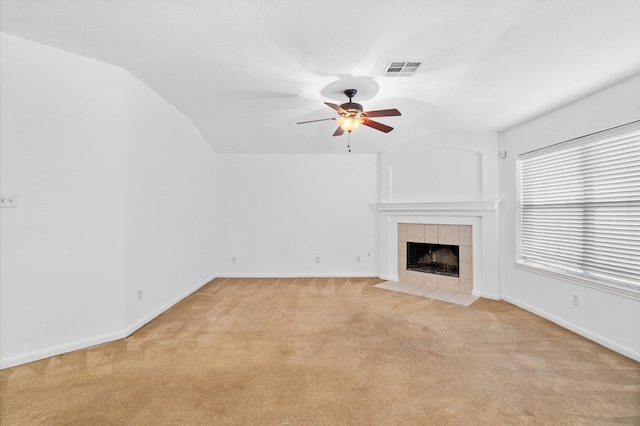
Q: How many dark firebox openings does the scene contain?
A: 1